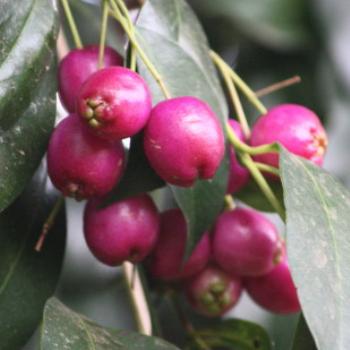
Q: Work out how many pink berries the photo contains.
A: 11